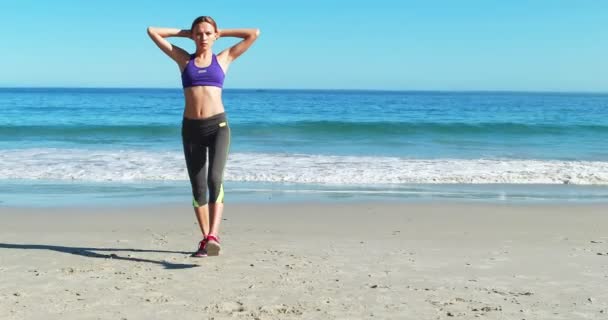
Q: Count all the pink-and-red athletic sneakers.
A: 2